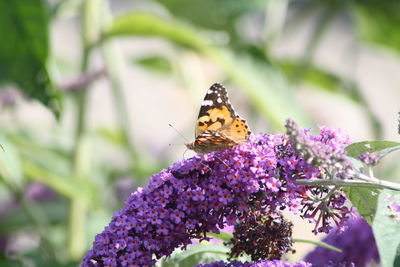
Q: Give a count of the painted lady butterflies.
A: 1